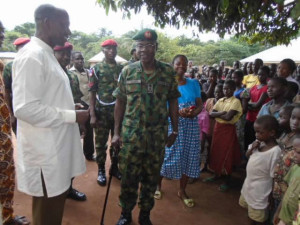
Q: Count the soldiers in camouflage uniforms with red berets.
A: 3